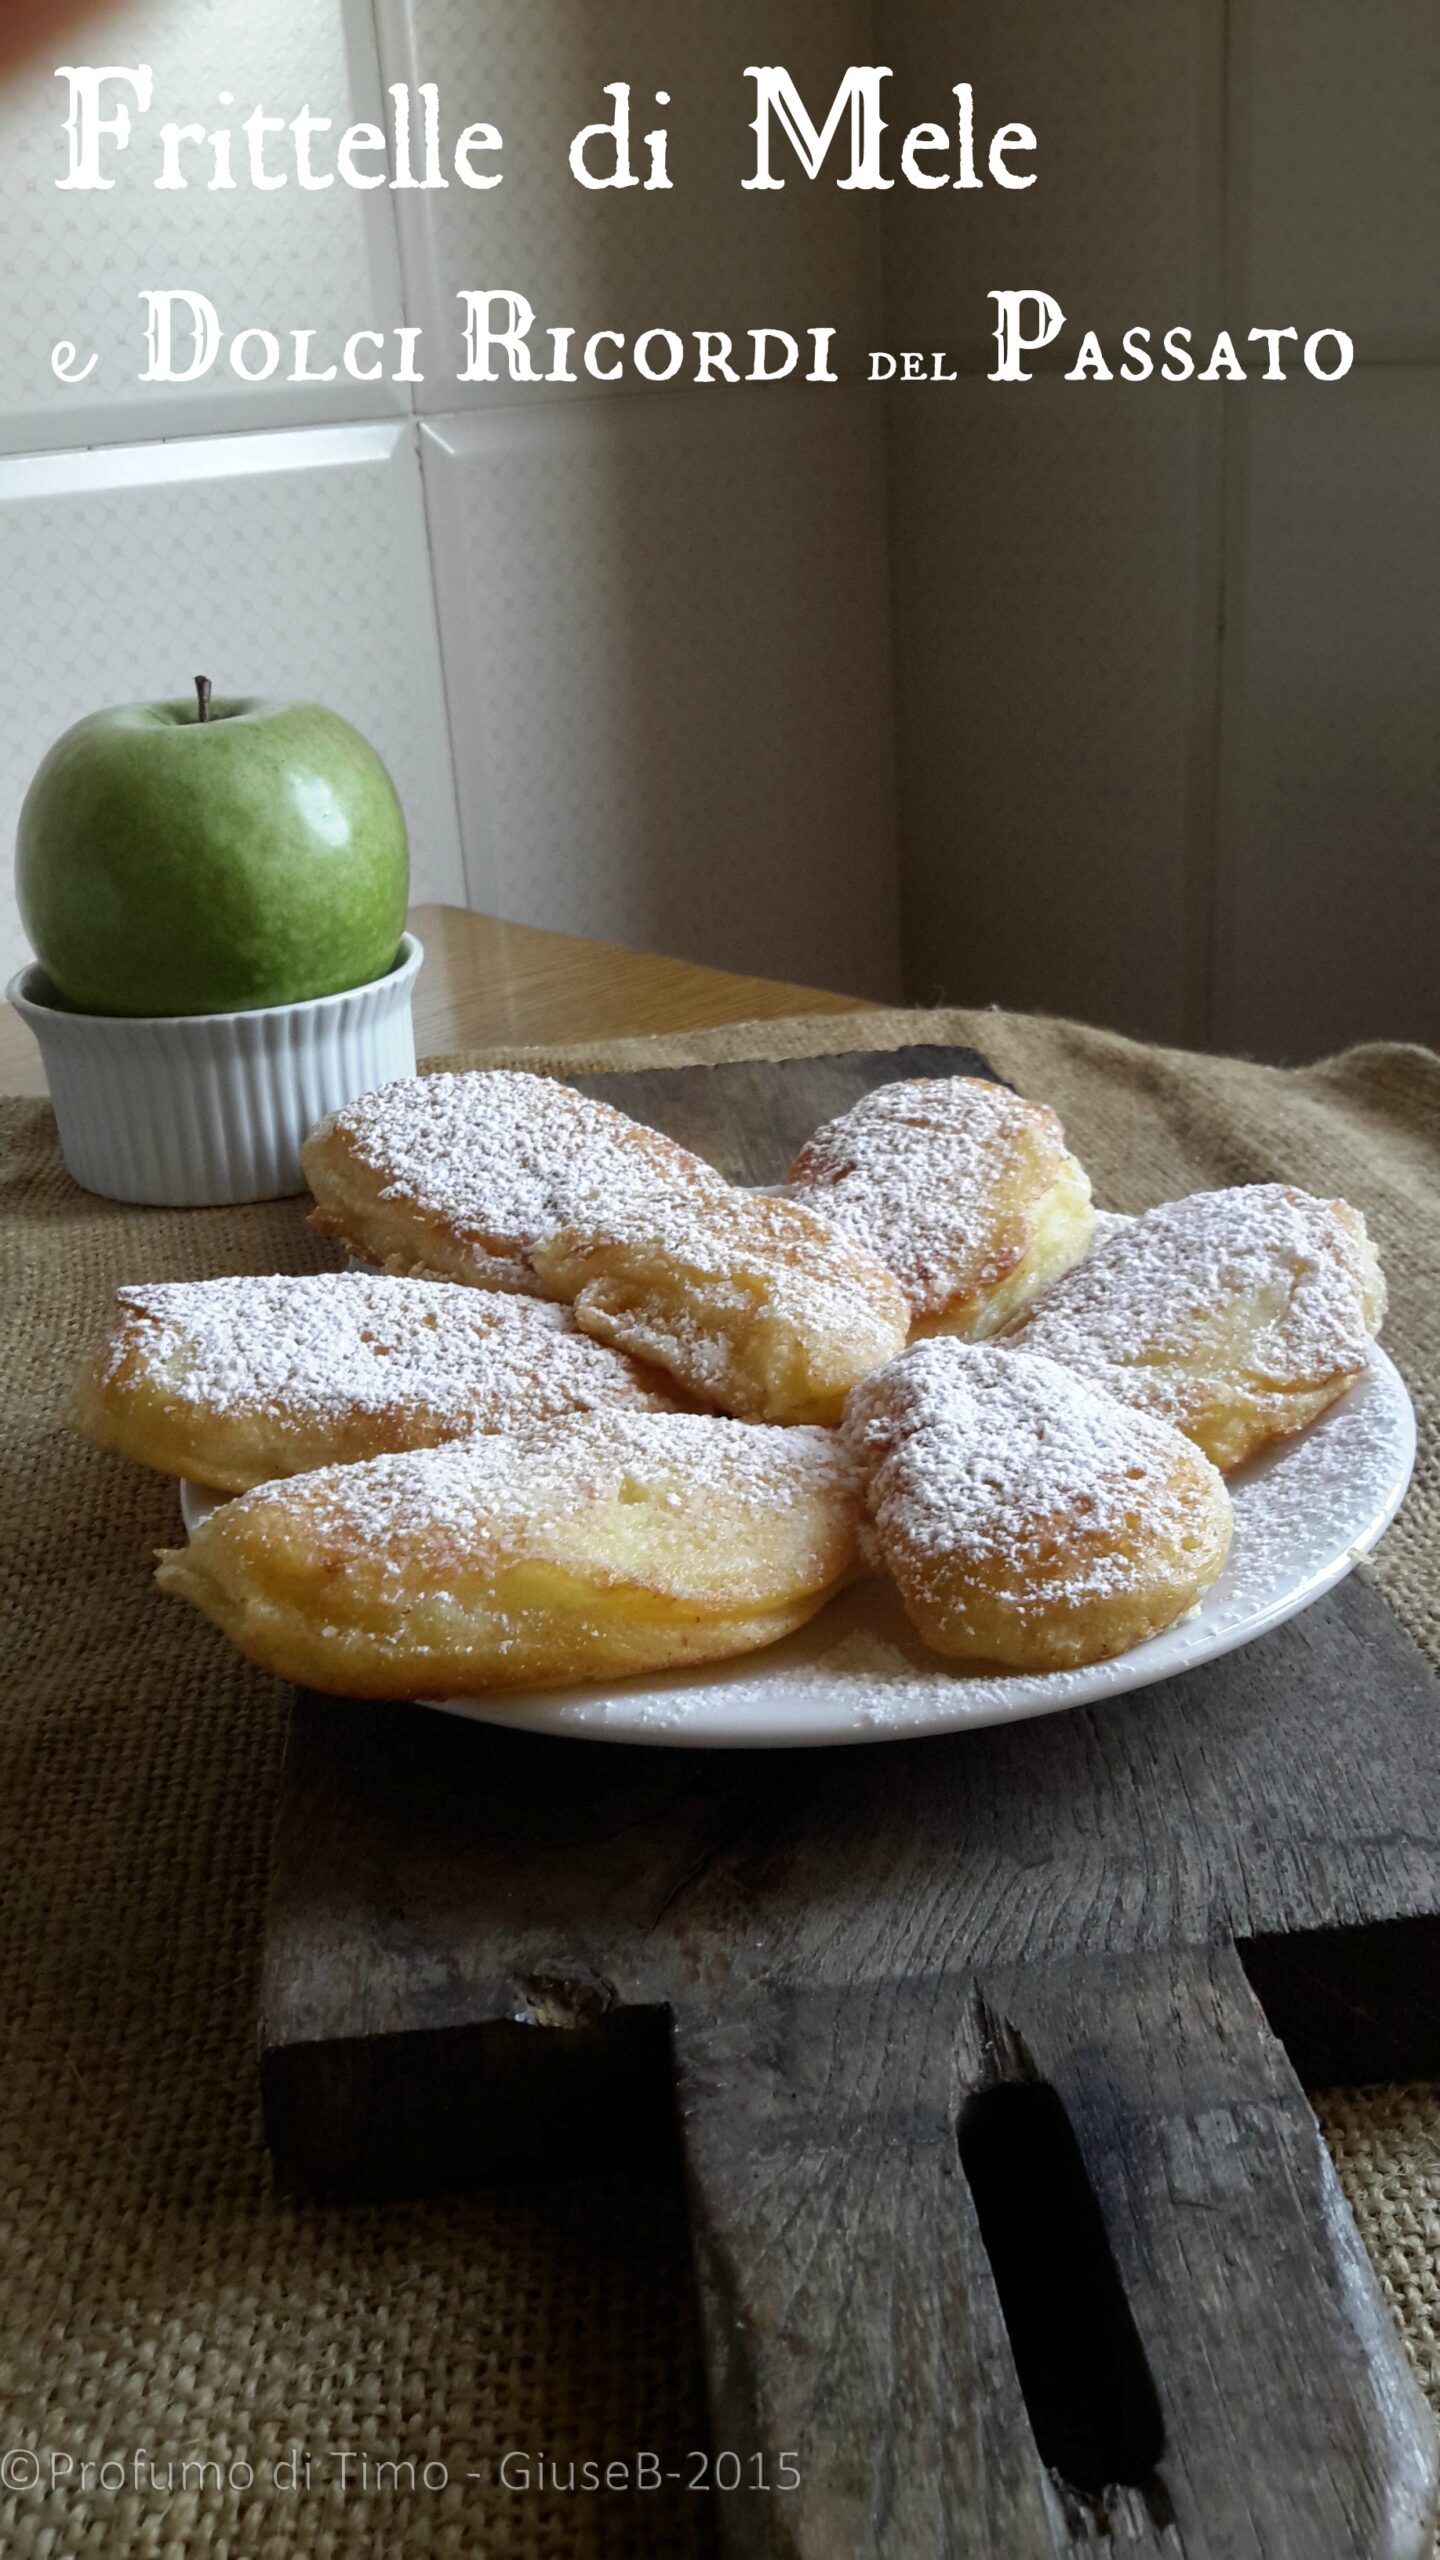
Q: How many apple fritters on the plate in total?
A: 7